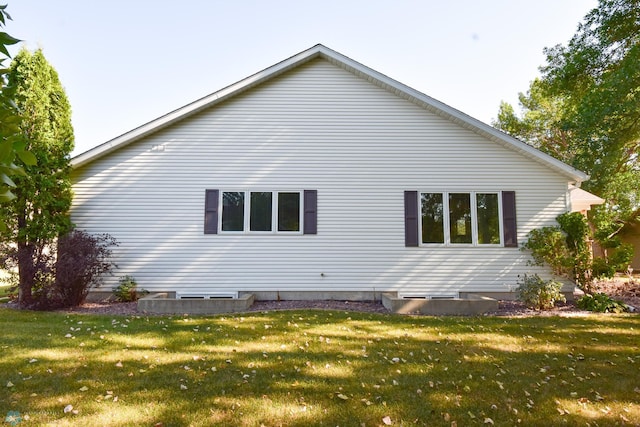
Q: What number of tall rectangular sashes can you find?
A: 6